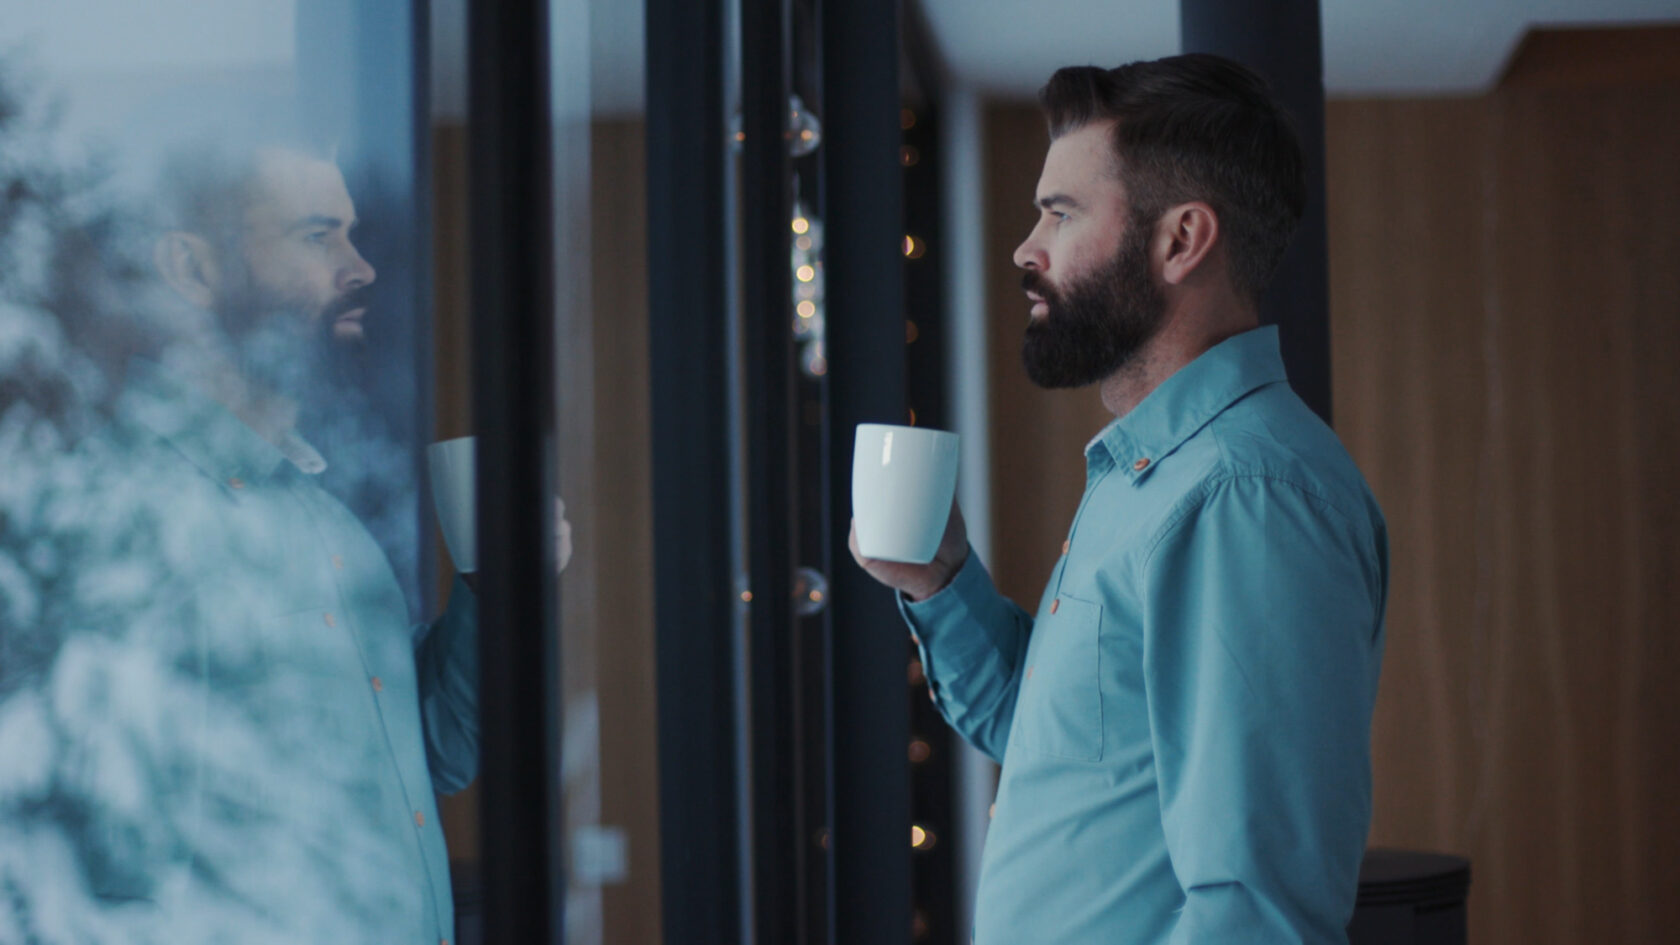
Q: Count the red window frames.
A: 0